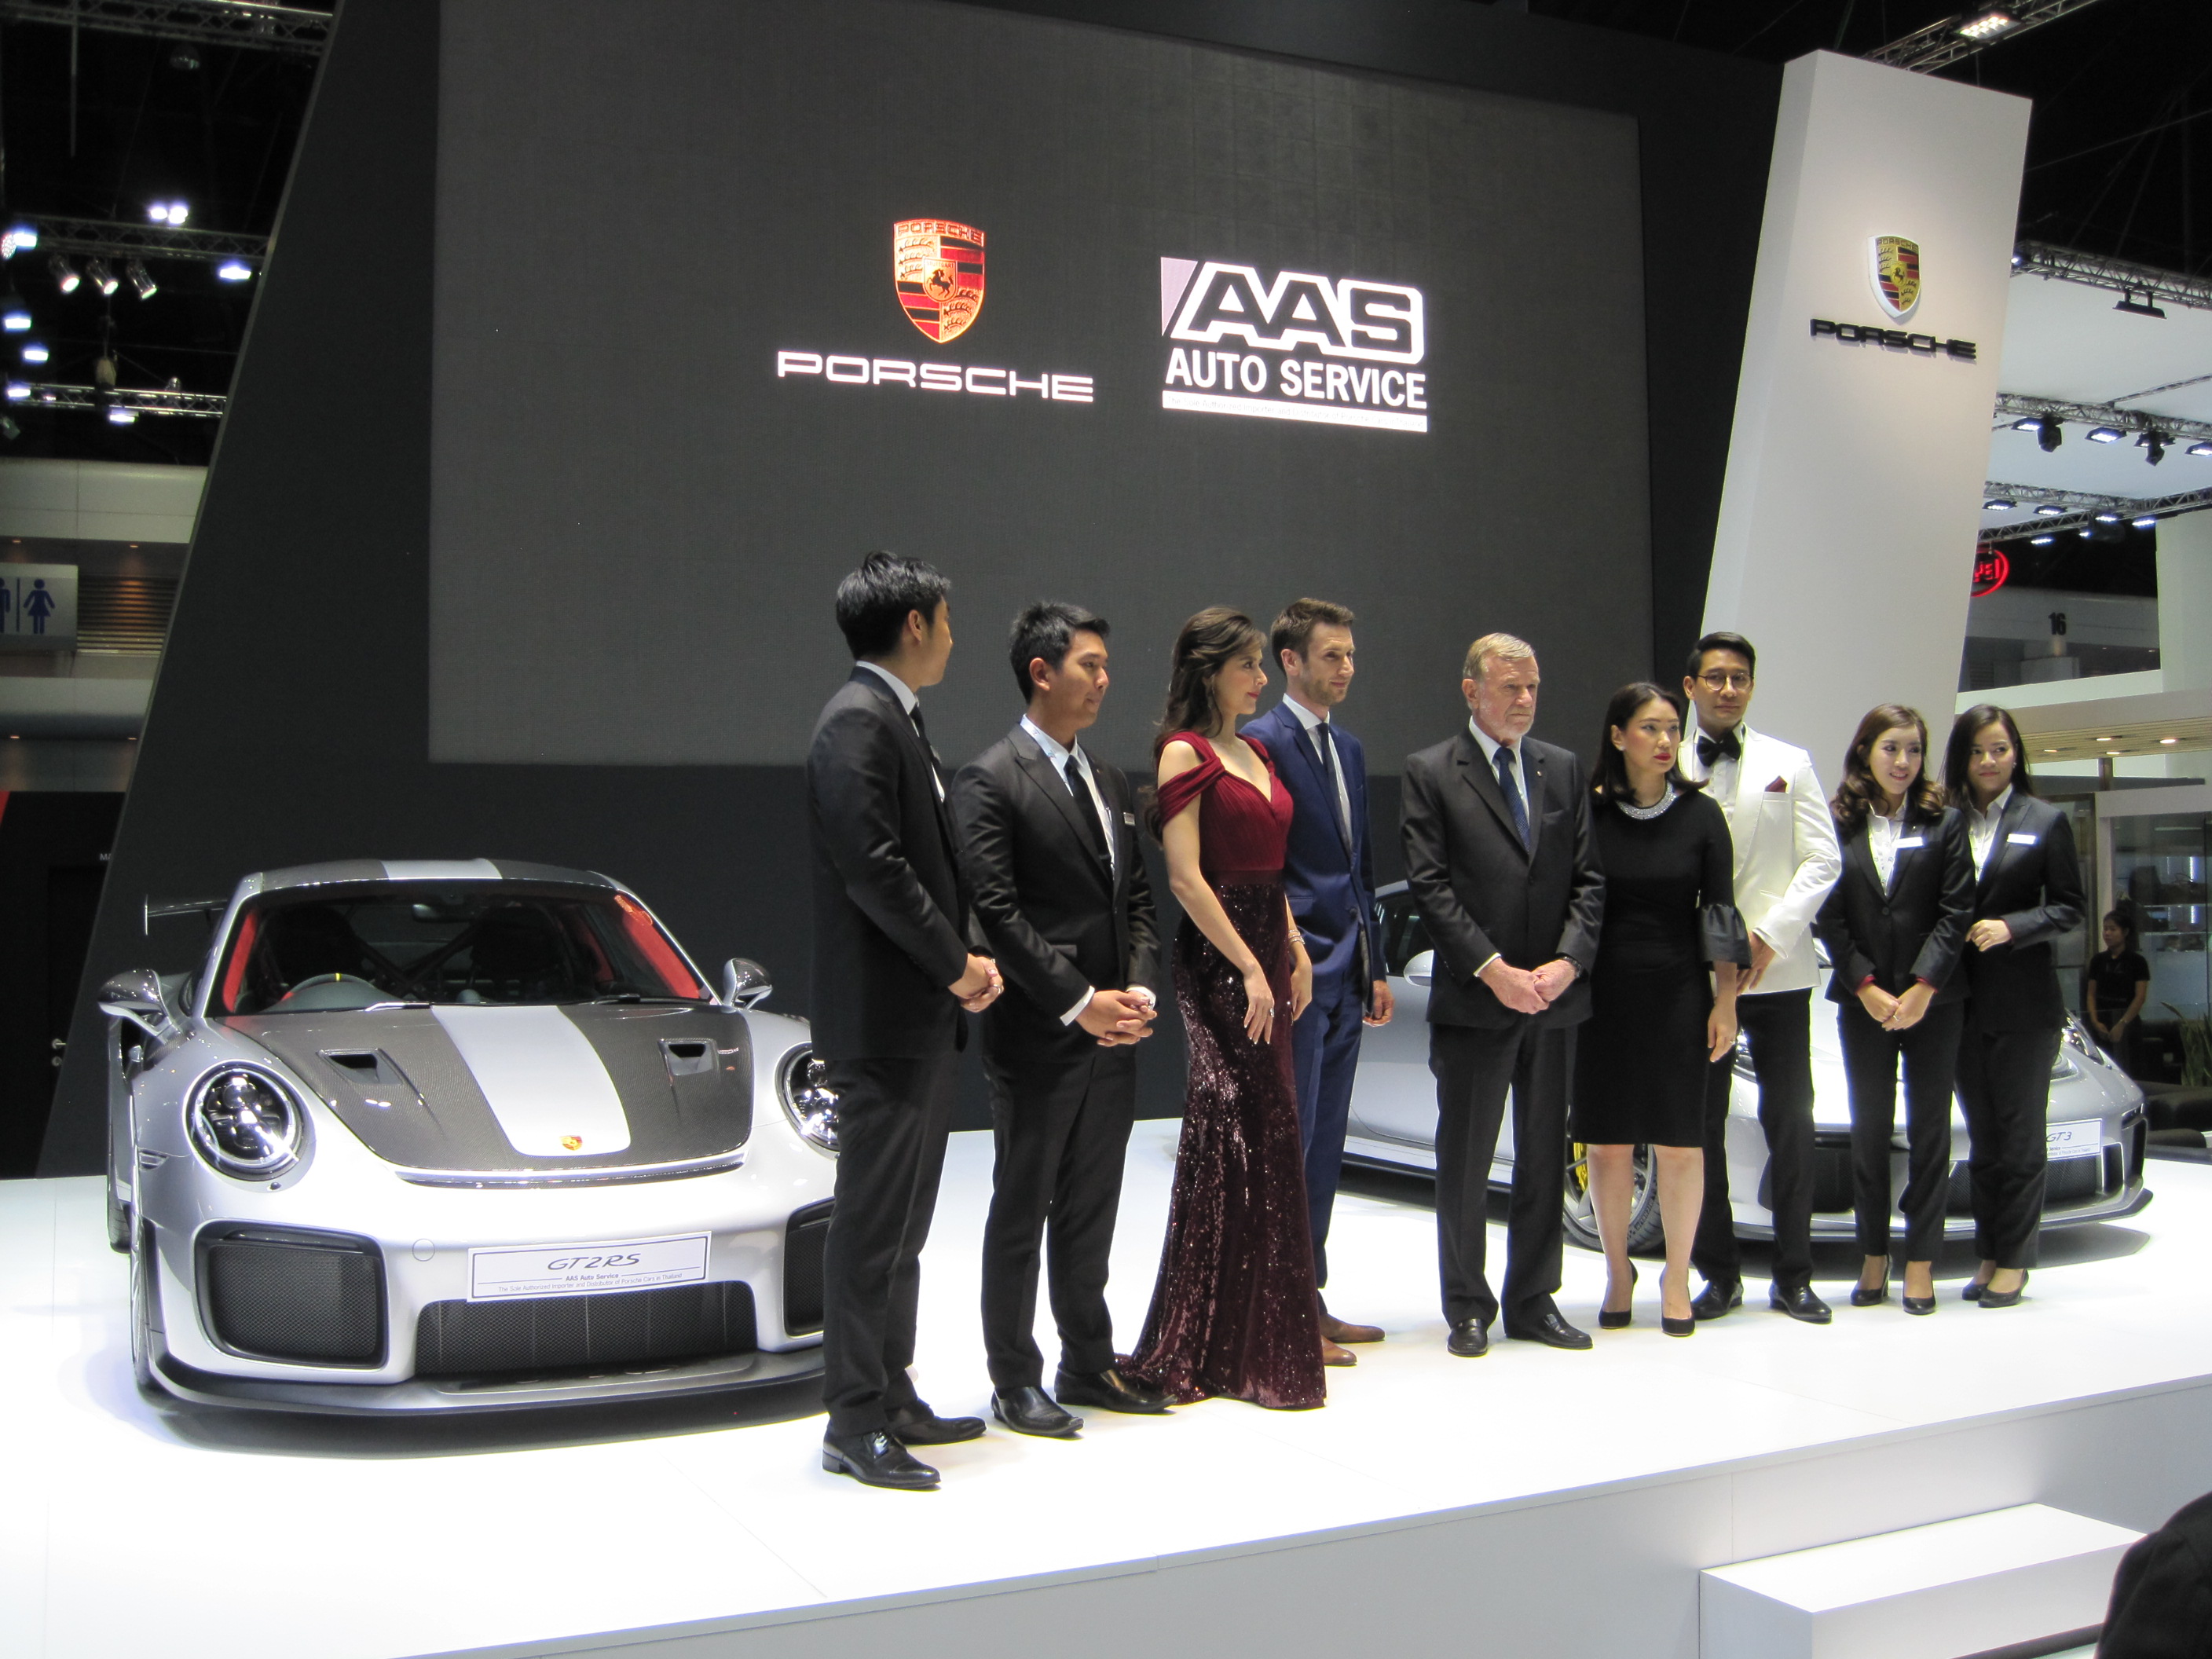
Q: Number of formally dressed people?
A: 9